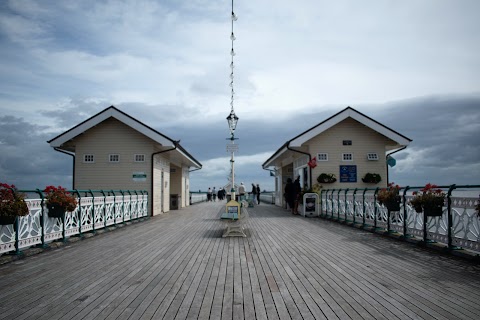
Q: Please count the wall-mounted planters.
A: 2